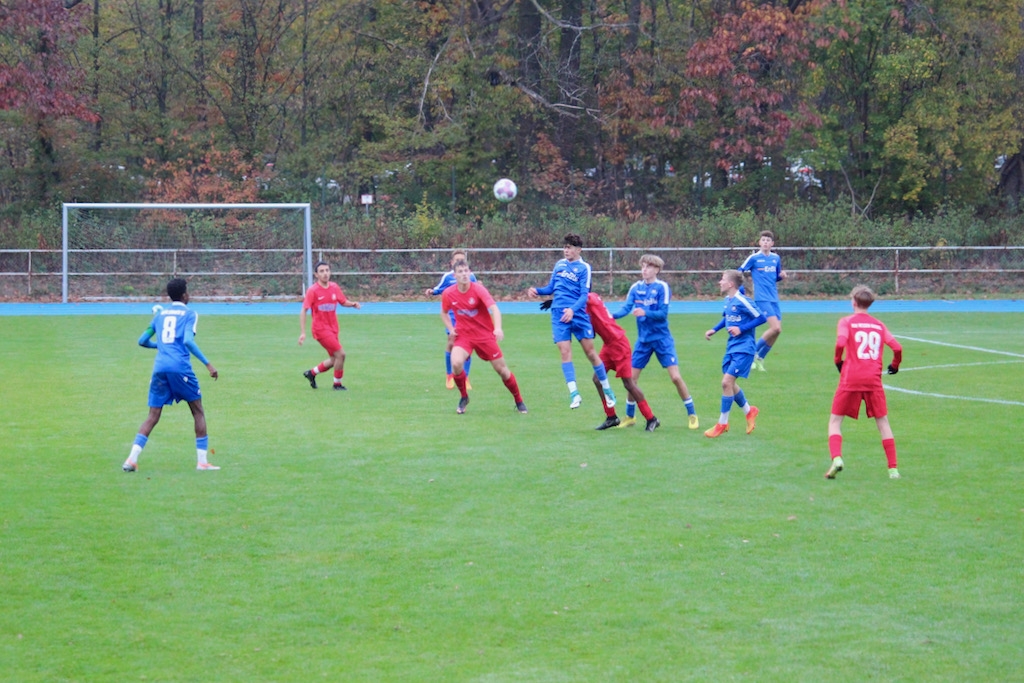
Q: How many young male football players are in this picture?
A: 10